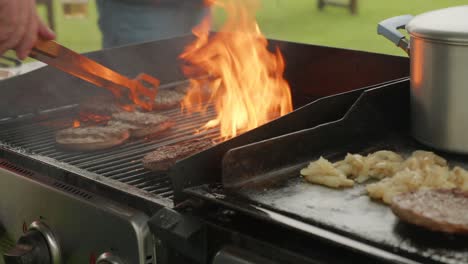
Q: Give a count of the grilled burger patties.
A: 6